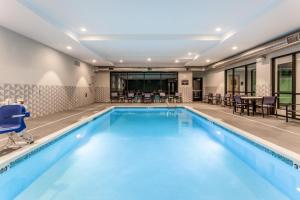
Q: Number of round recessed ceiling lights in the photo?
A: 10